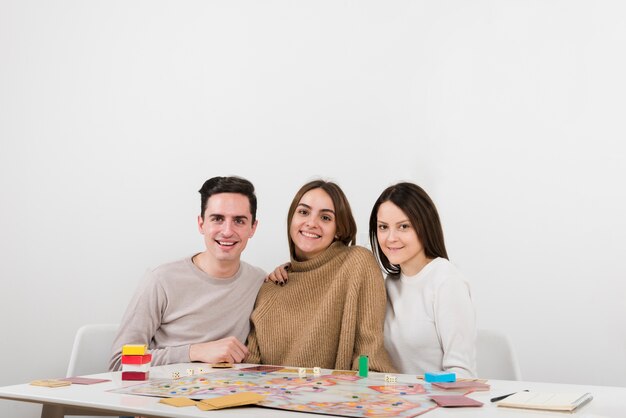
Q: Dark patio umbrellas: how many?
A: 0